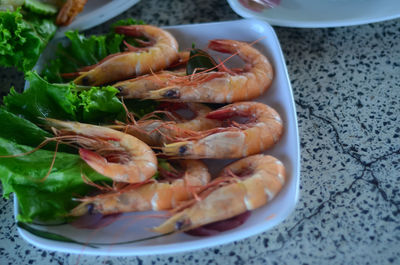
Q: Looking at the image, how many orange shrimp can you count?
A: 8